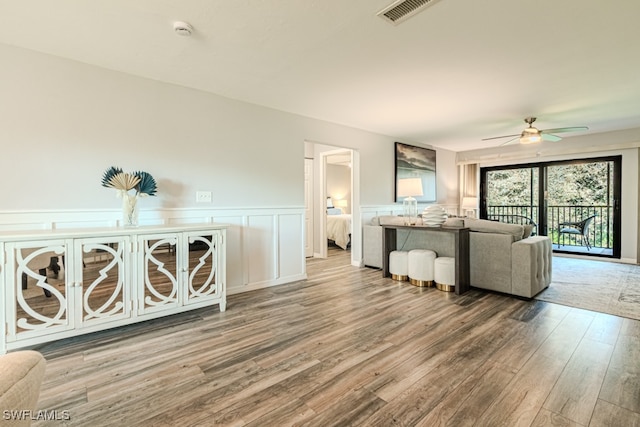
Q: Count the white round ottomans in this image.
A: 3